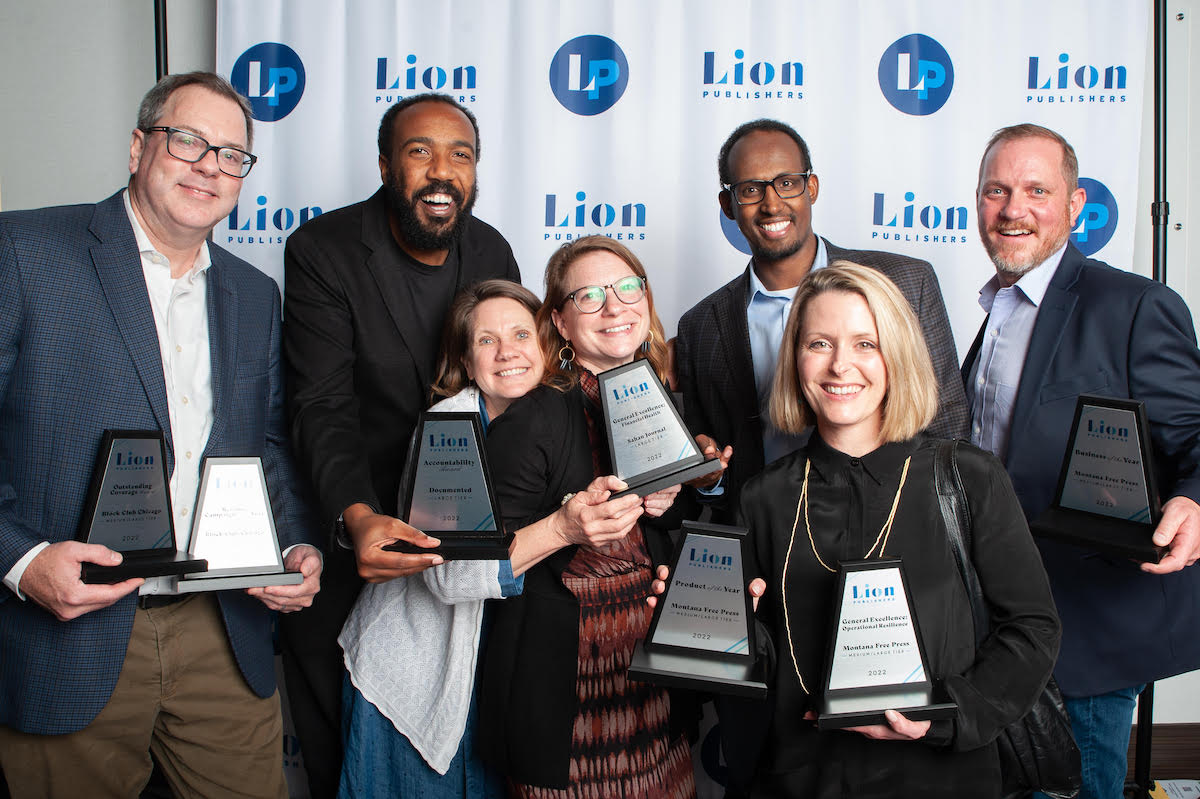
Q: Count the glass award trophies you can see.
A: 7